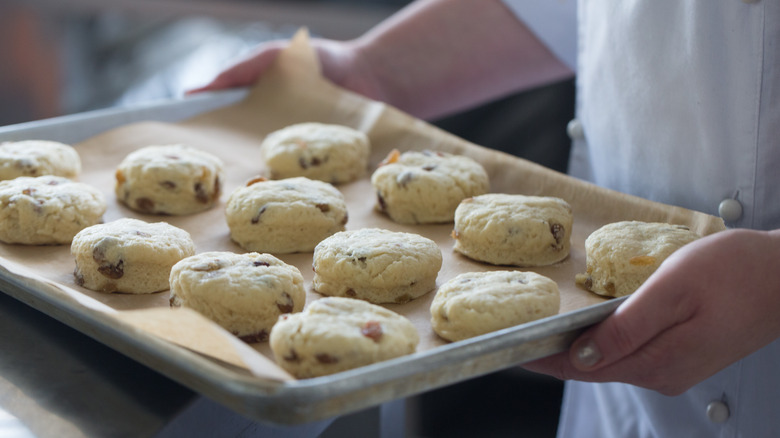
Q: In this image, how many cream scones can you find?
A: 13